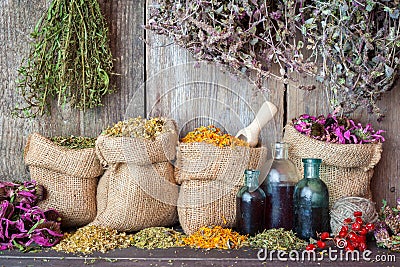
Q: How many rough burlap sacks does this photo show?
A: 4